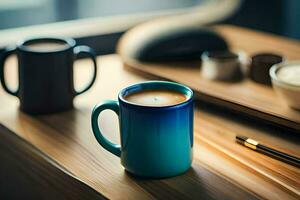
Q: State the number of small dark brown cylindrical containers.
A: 1